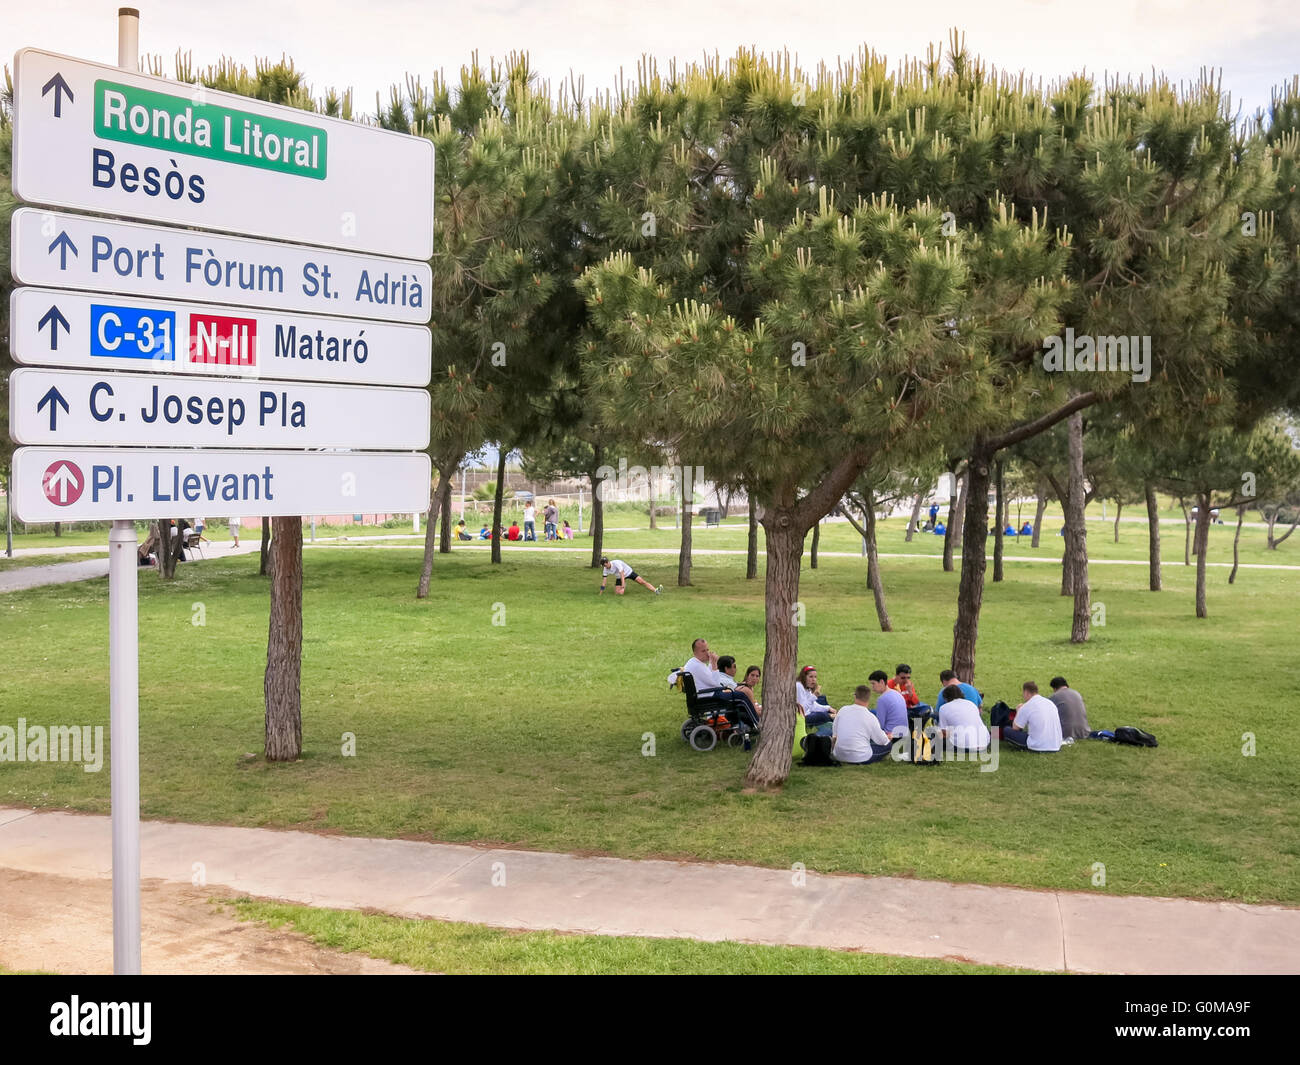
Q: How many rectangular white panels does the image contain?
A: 5